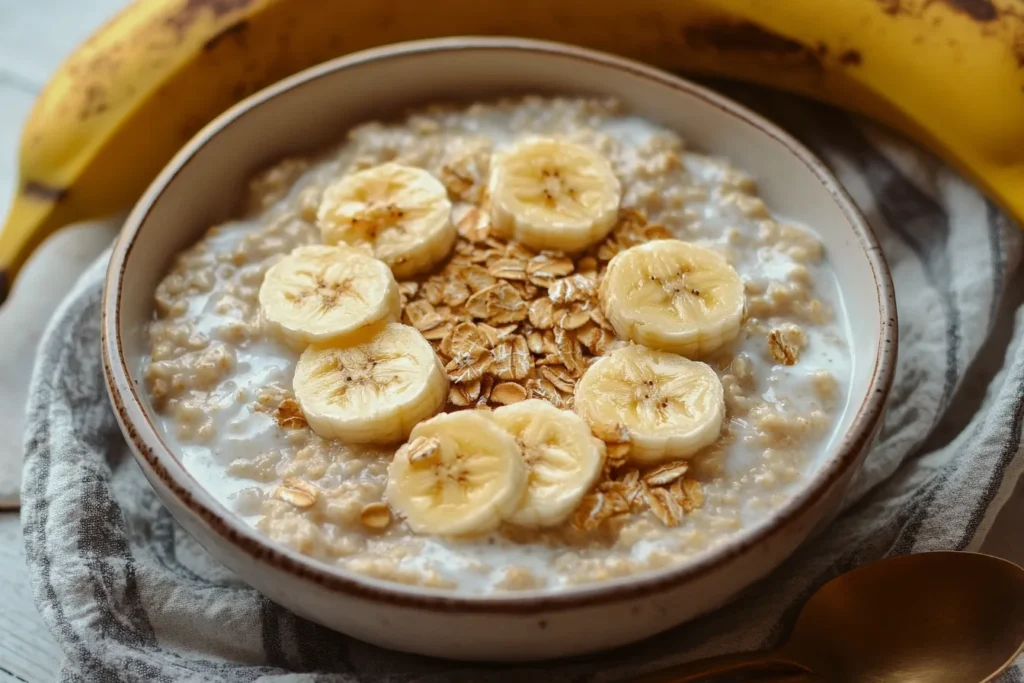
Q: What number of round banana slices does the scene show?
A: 8